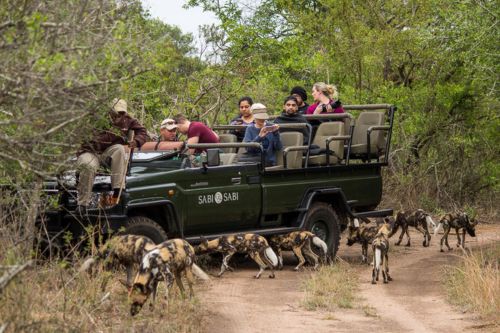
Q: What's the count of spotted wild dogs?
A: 8